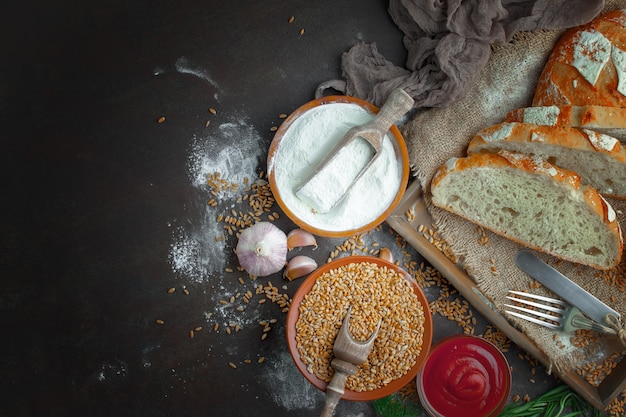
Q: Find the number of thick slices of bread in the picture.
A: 3